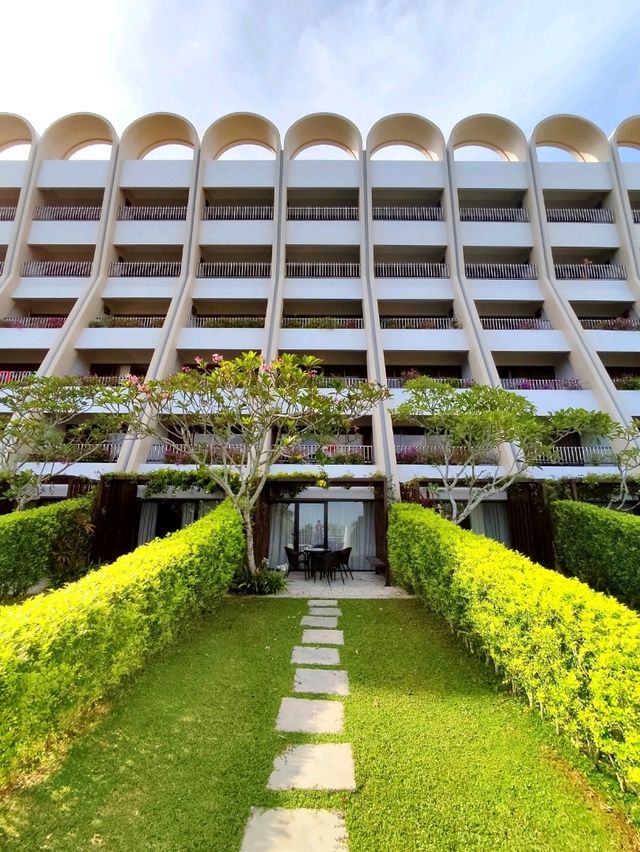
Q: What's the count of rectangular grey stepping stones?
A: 9